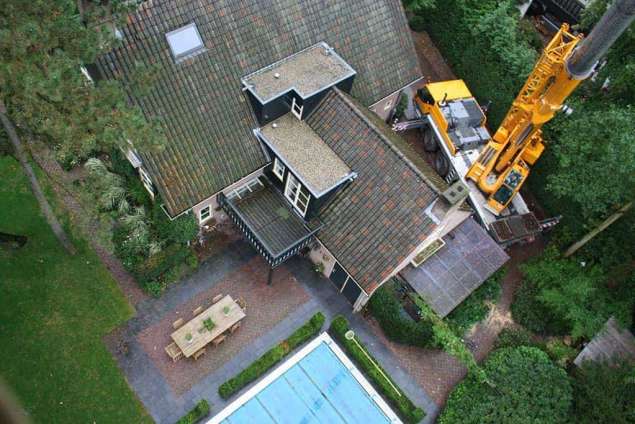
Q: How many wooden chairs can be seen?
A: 8